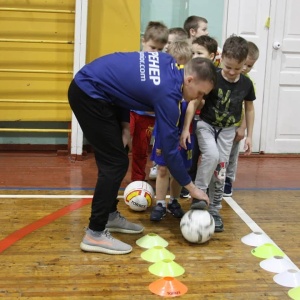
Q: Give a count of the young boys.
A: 7